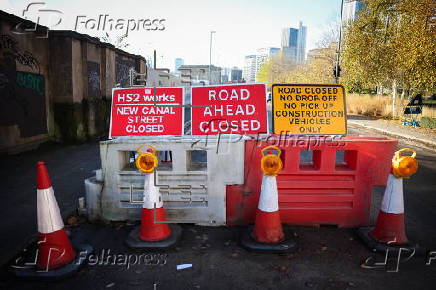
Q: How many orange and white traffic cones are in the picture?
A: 4